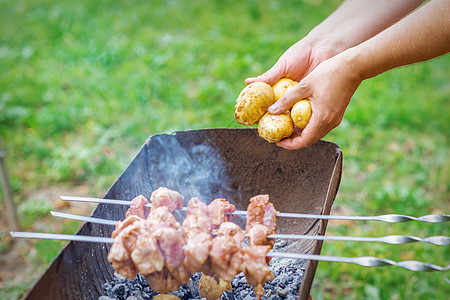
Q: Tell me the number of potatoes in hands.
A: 4